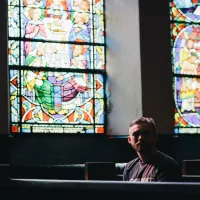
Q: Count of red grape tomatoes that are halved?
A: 0